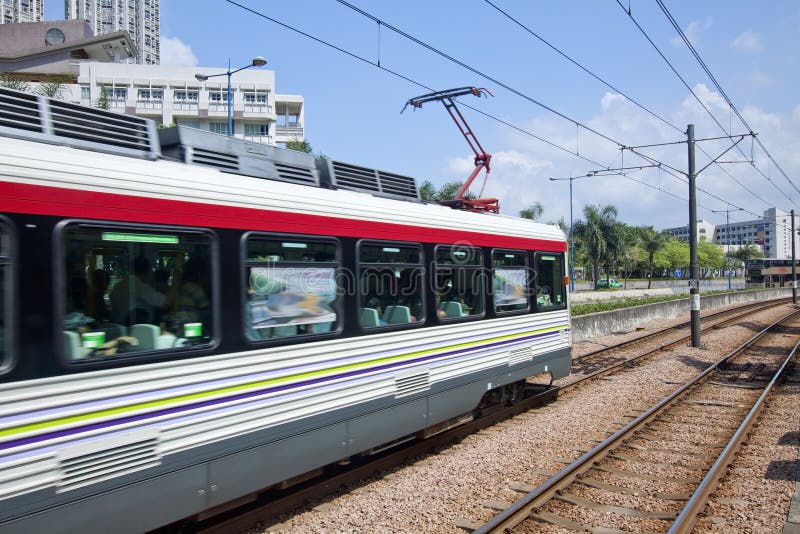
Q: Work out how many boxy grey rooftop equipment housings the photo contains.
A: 3